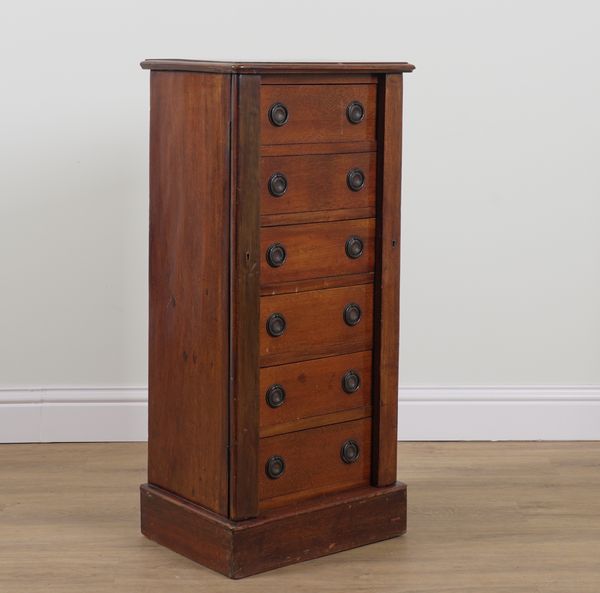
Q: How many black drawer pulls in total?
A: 12